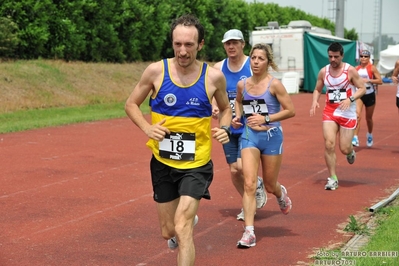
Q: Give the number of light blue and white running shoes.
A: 2